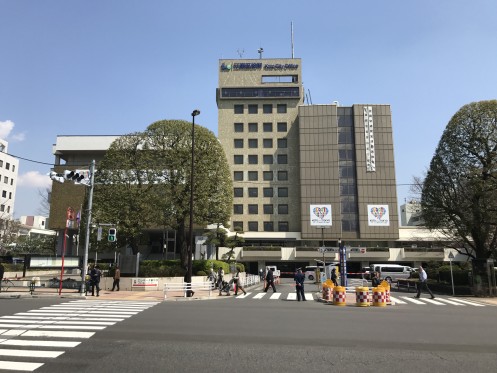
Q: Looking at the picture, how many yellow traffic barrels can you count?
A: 5